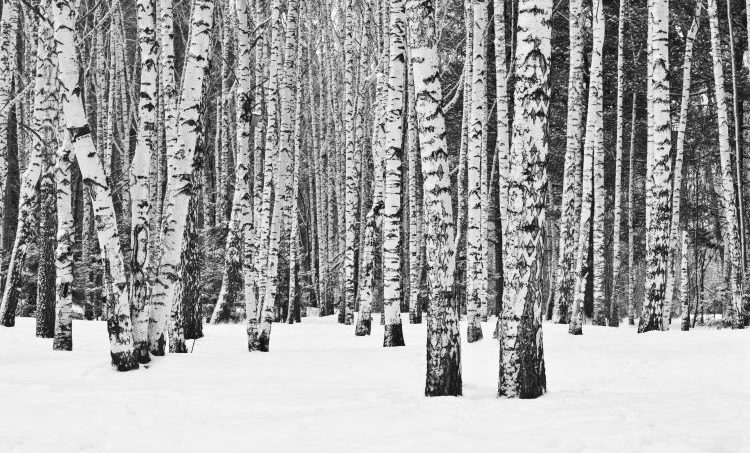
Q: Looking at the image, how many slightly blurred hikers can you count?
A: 0